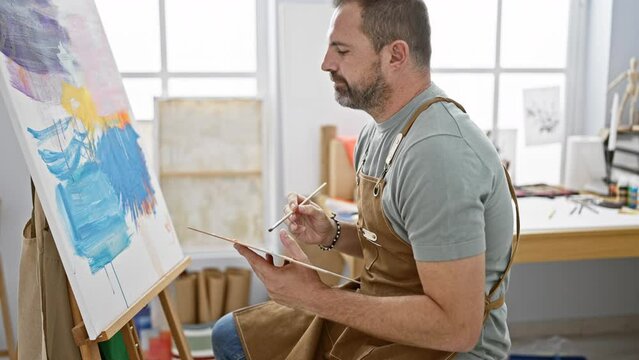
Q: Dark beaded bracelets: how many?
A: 1